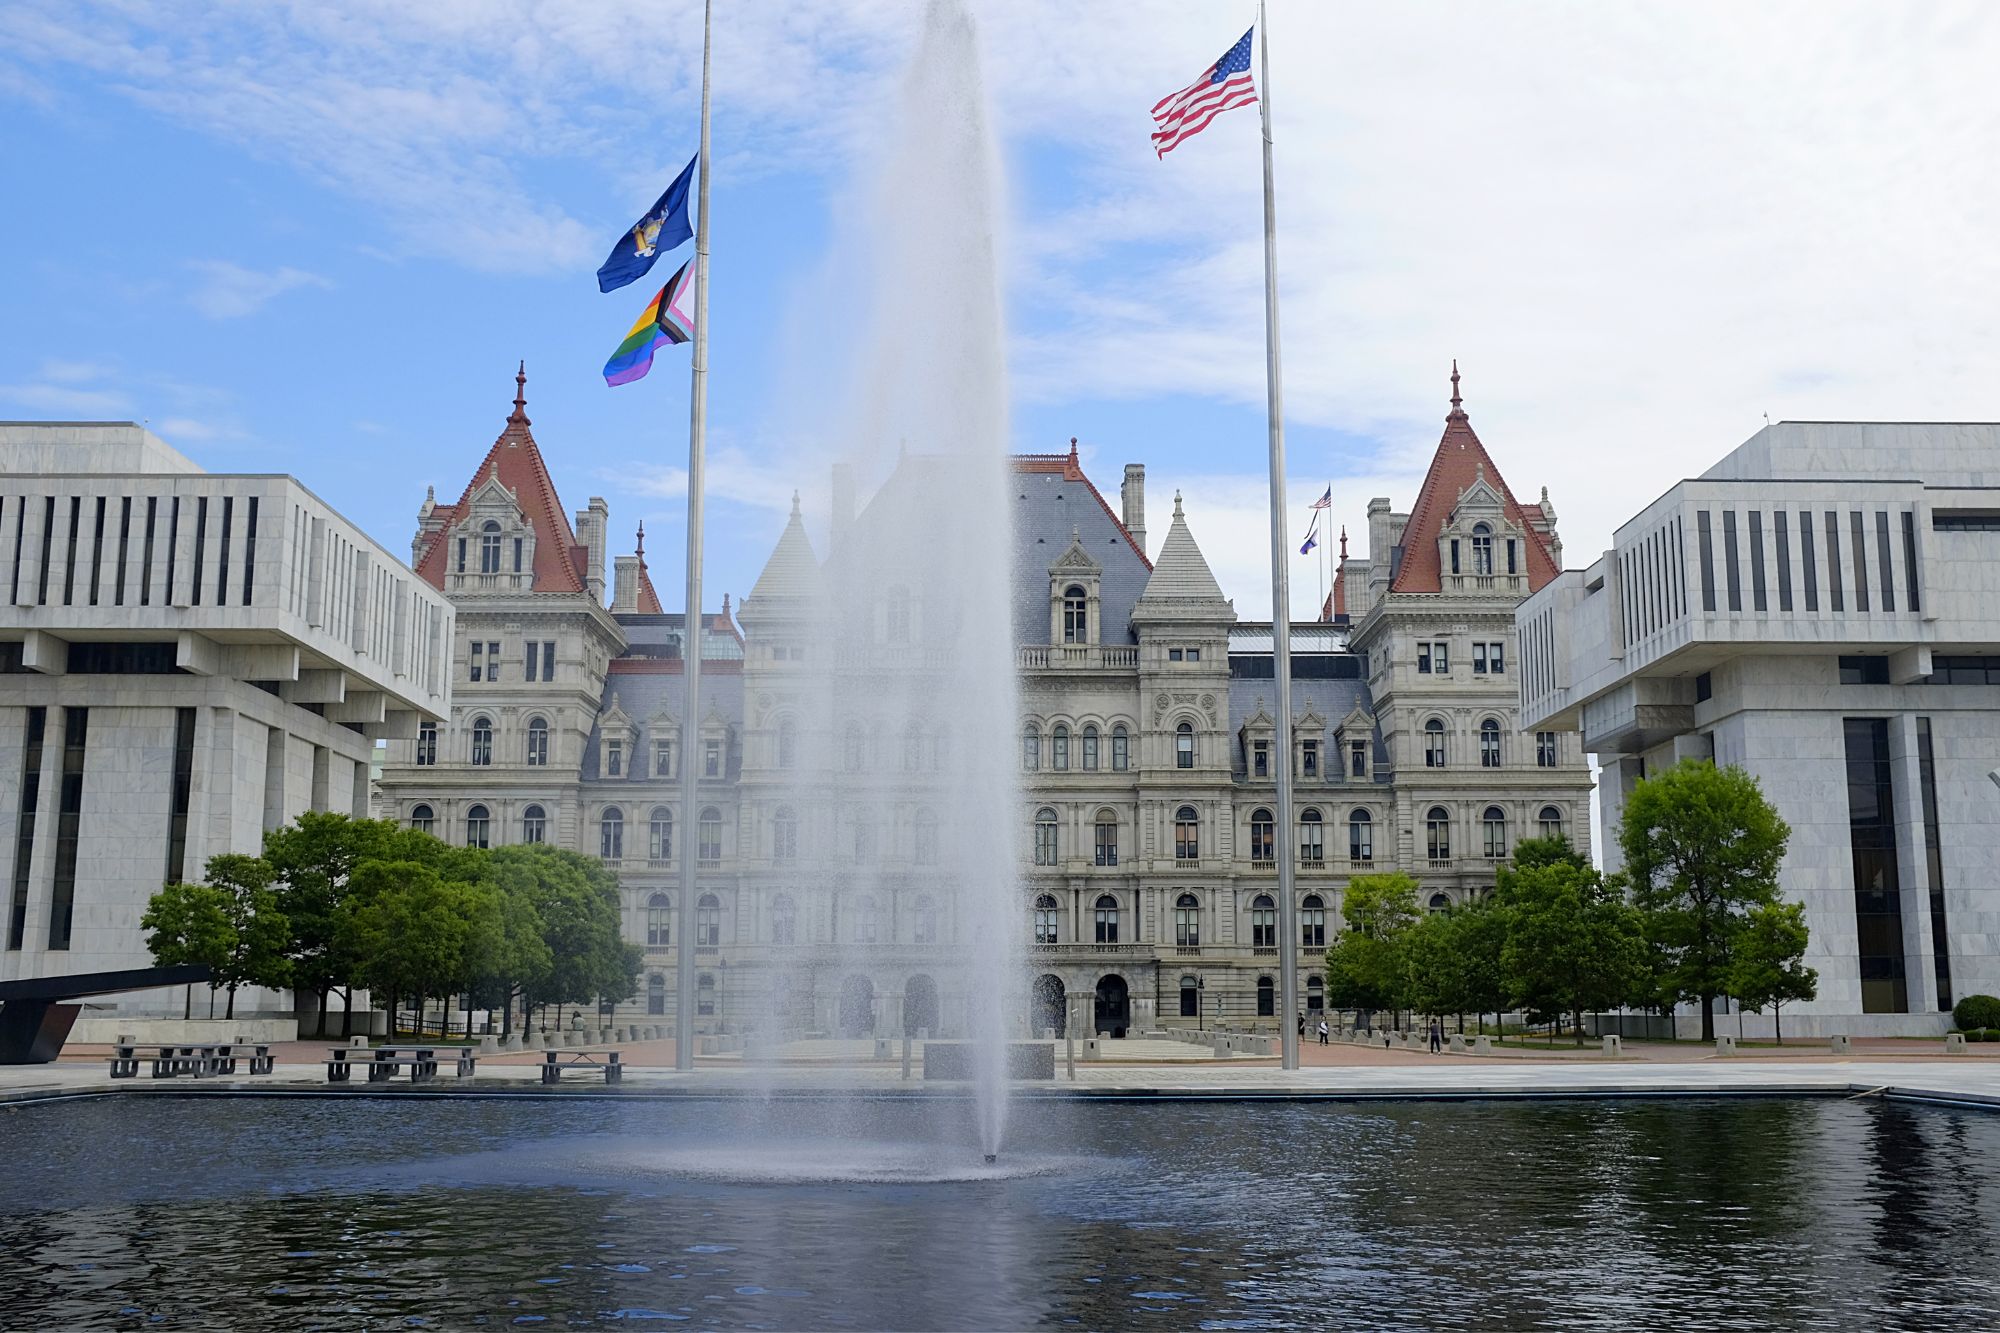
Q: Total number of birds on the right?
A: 0